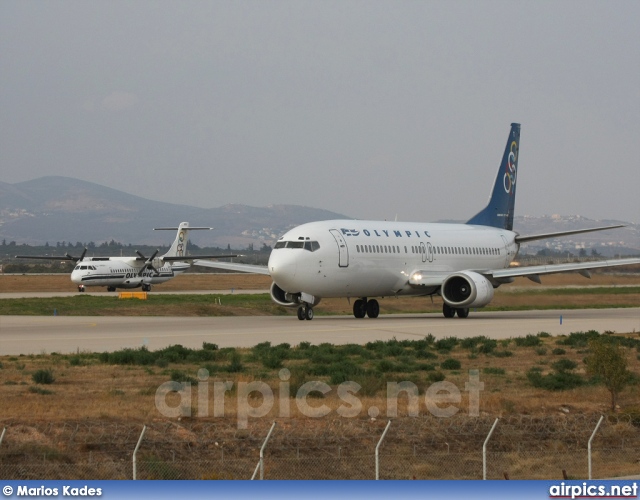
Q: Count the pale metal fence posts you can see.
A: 6